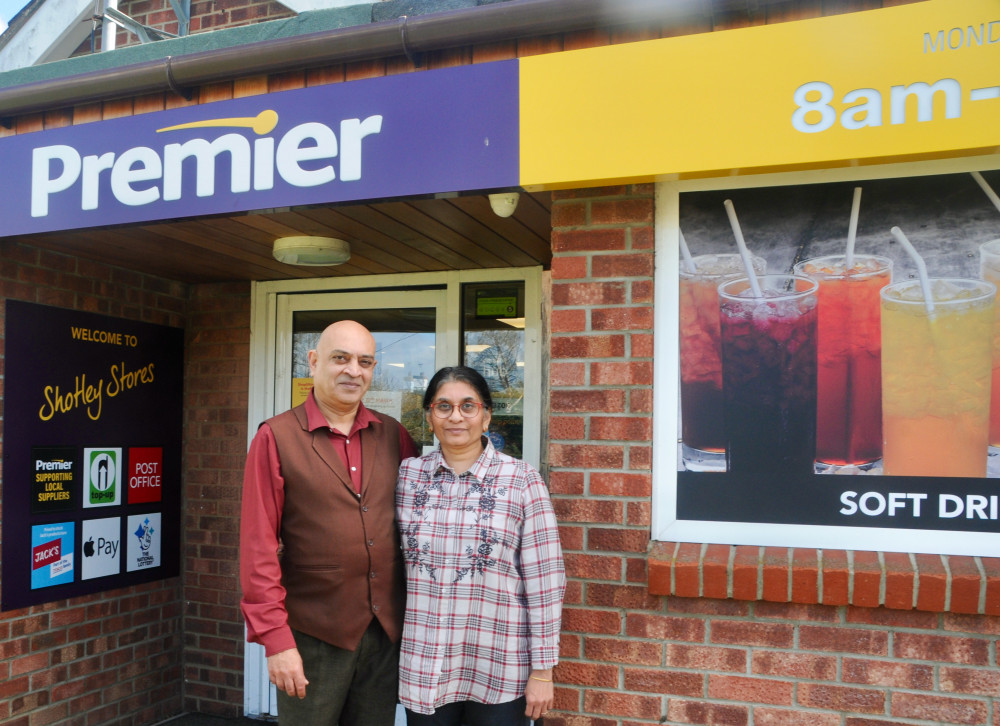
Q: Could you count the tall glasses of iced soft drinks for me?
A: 5